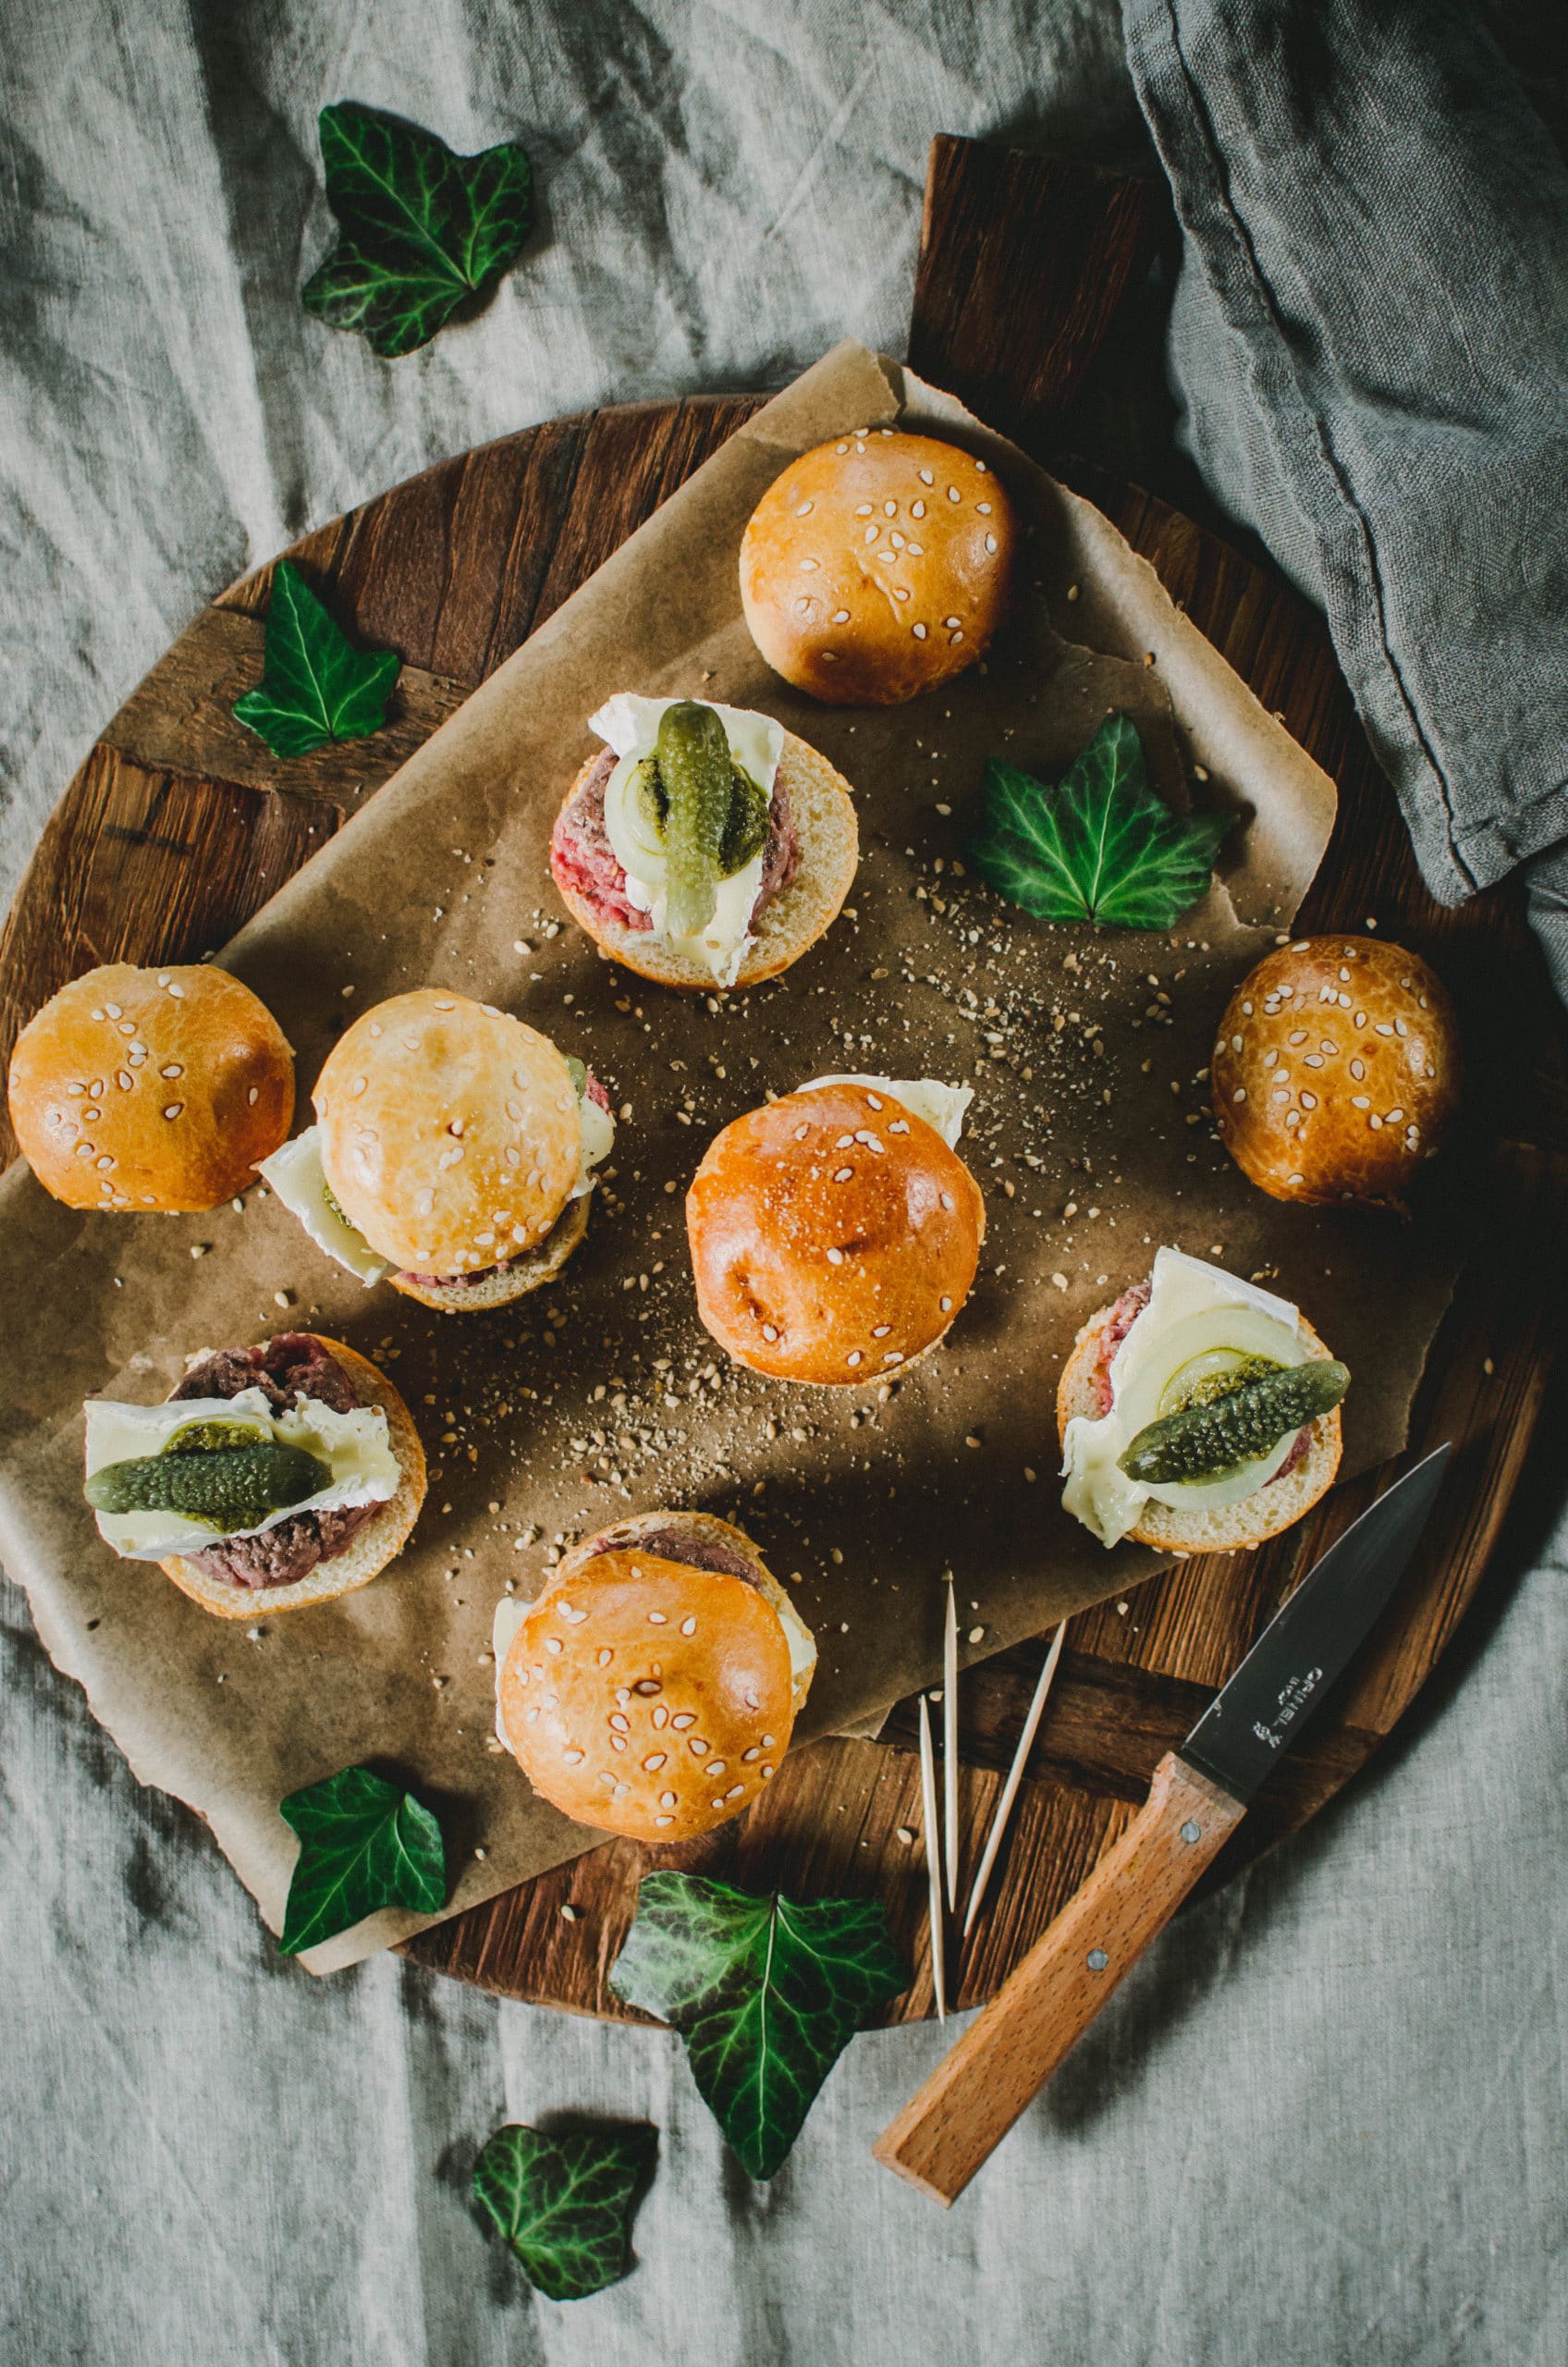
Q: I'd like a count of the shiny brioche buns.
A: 6